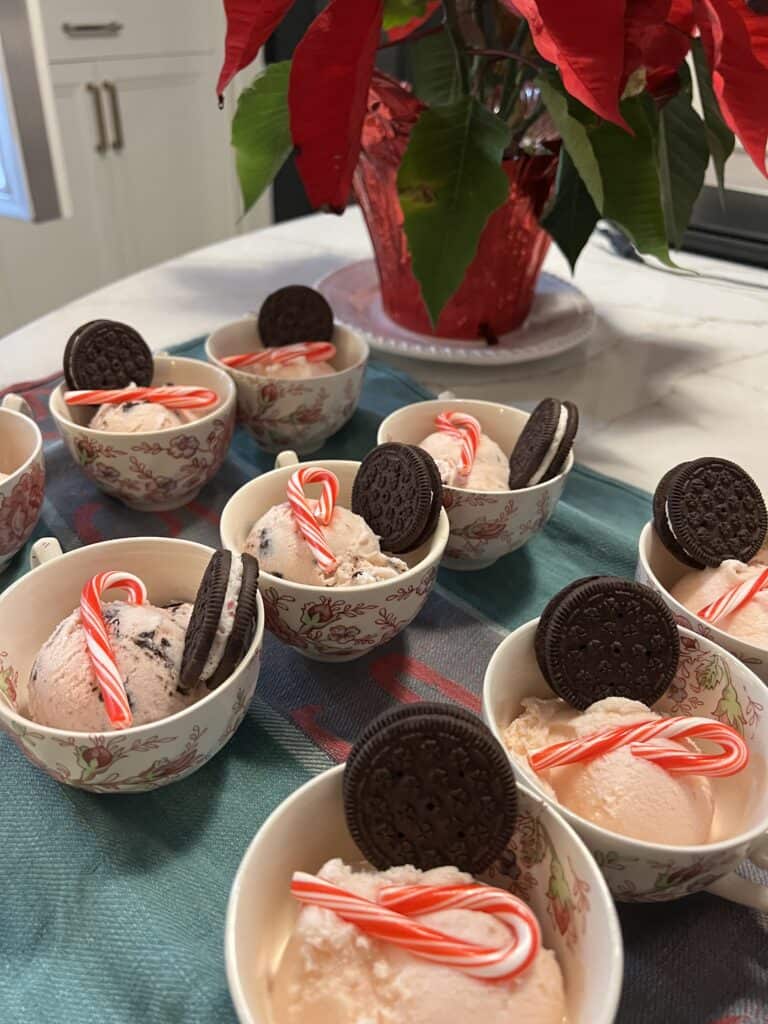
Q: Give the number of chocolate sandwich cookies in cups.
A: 8